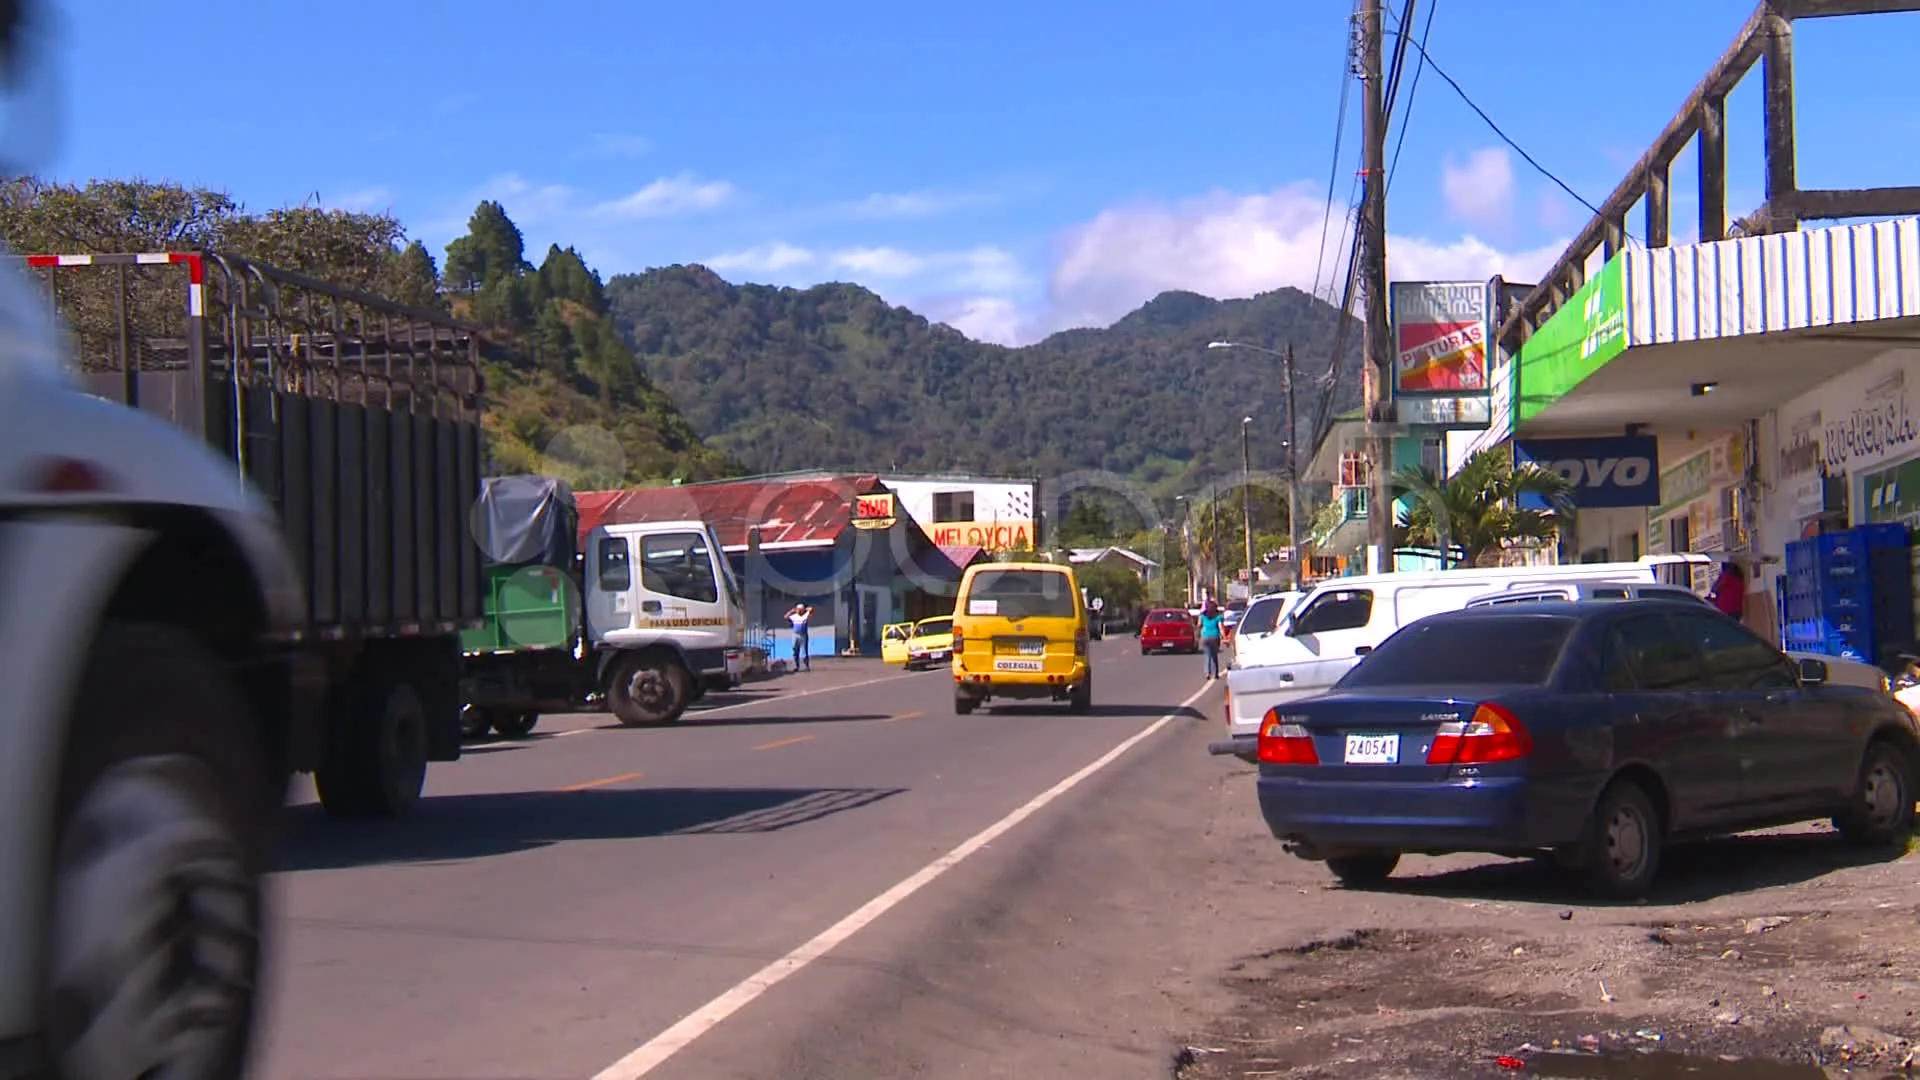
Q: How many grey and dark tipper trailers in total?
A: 1